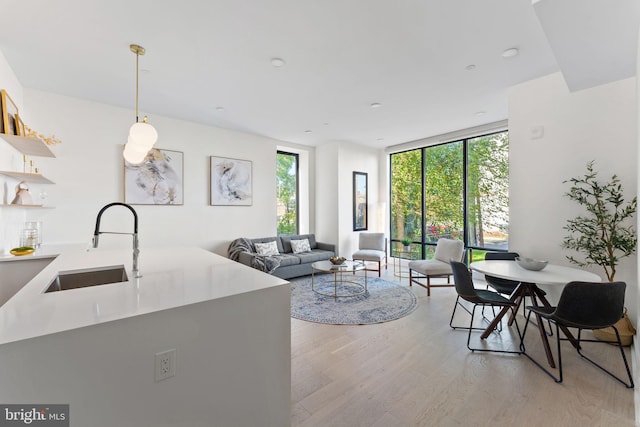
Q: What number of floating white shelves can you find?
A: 3